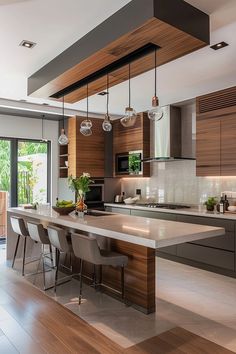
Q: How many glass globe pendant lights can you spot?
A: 5